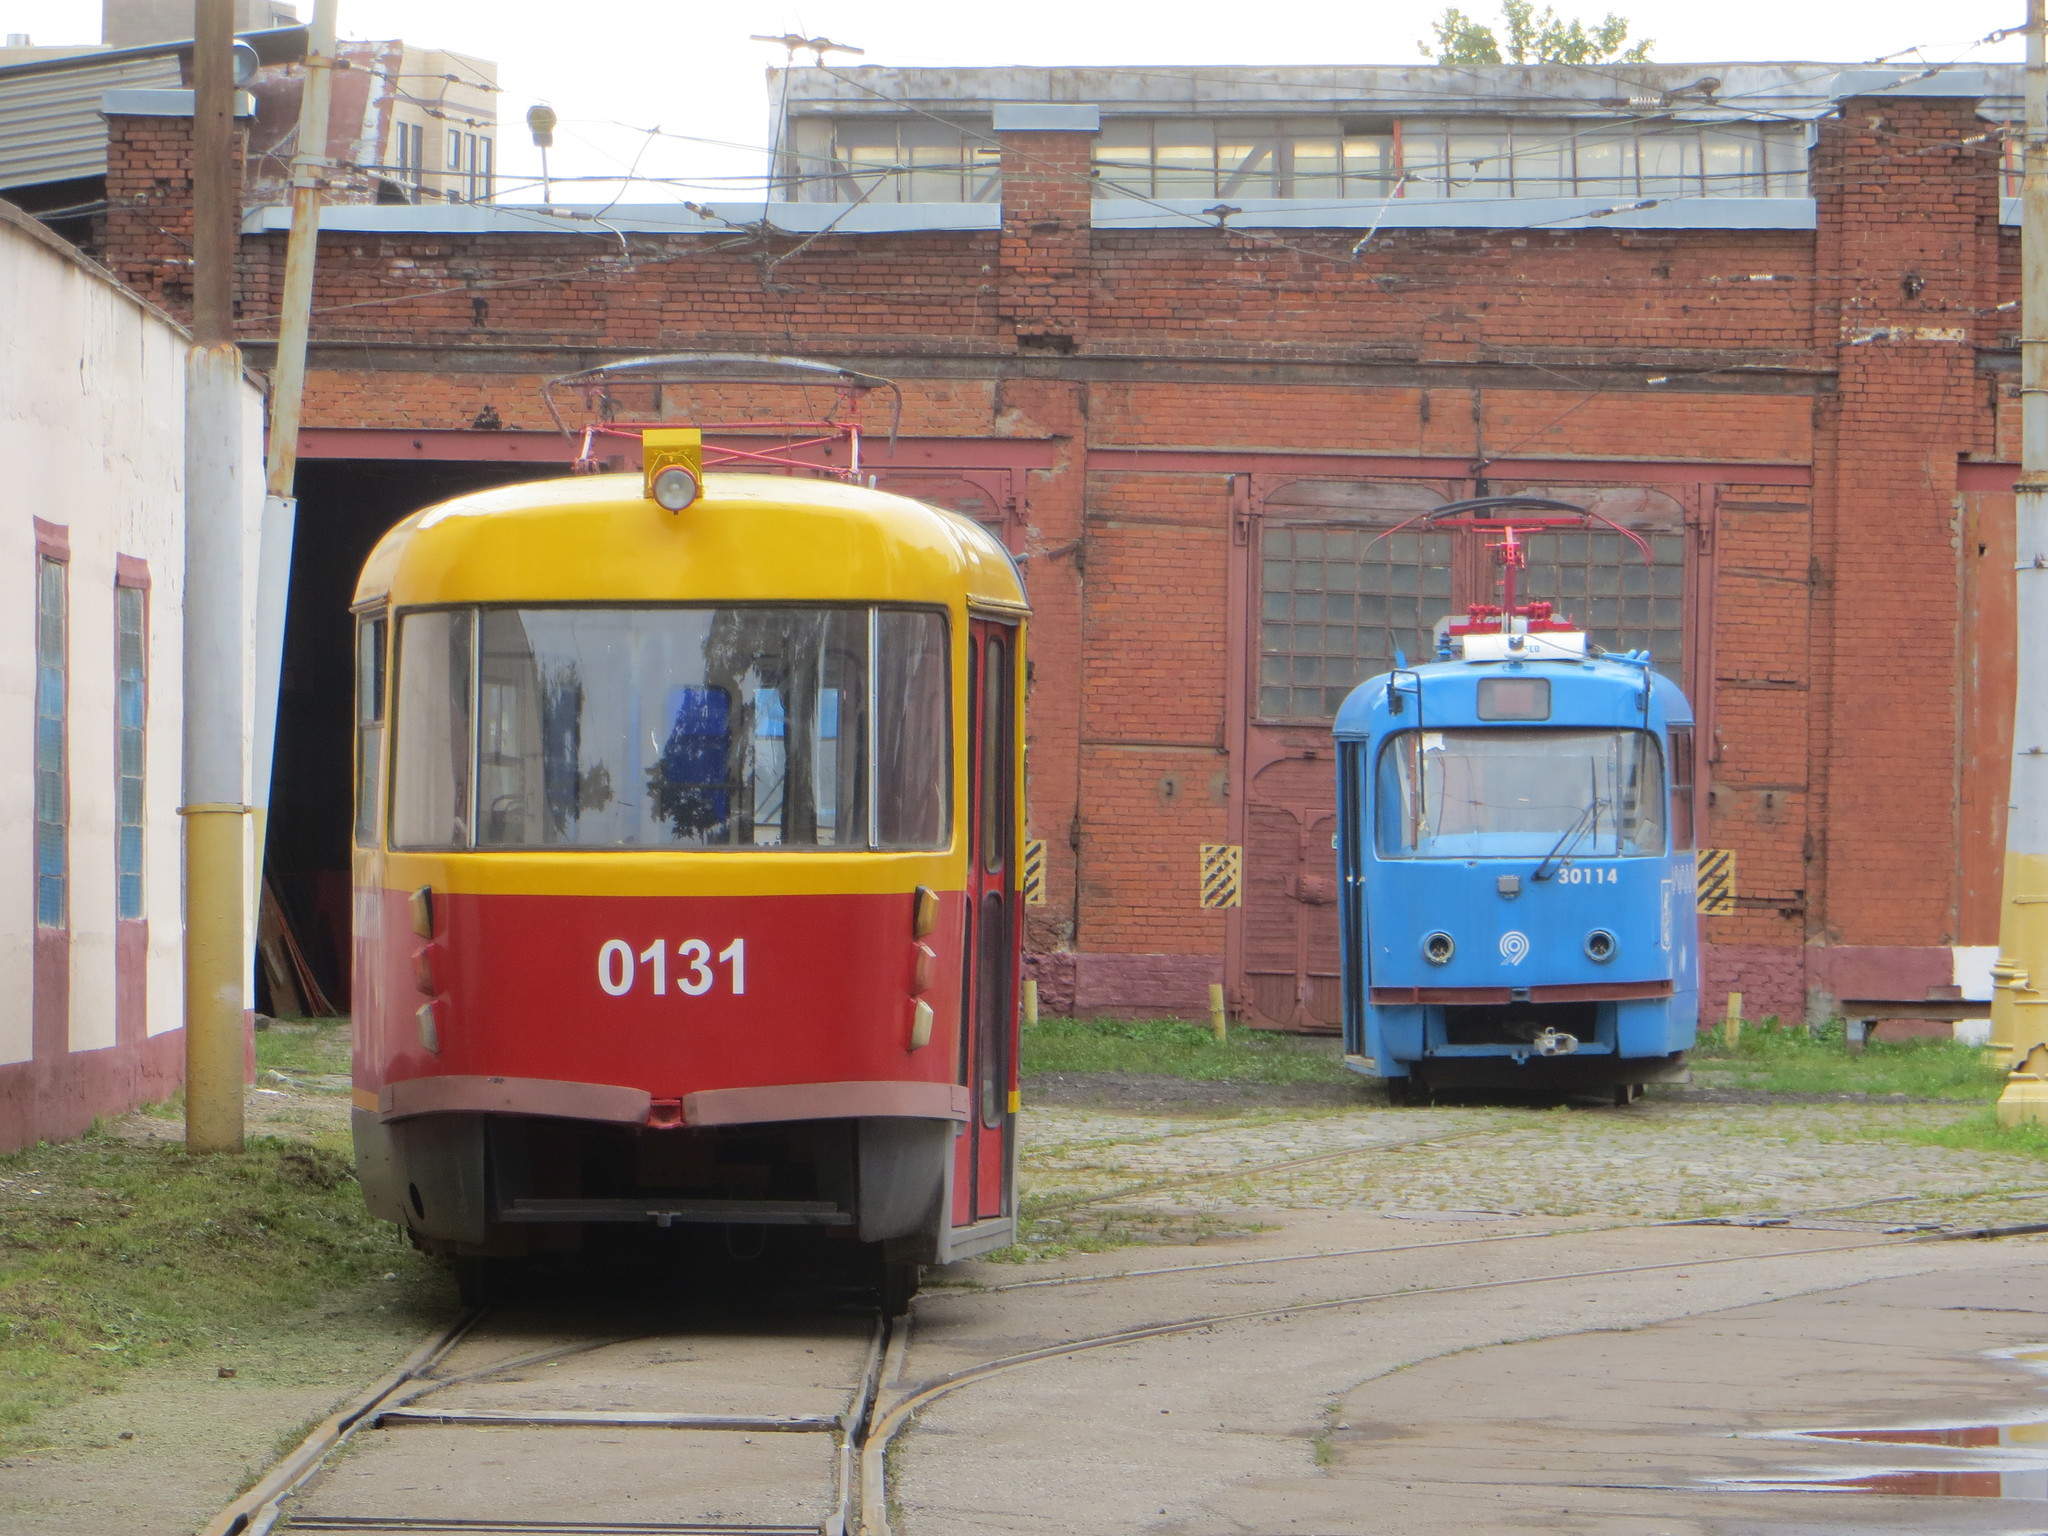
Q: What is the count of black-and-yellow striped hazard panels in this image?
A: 3